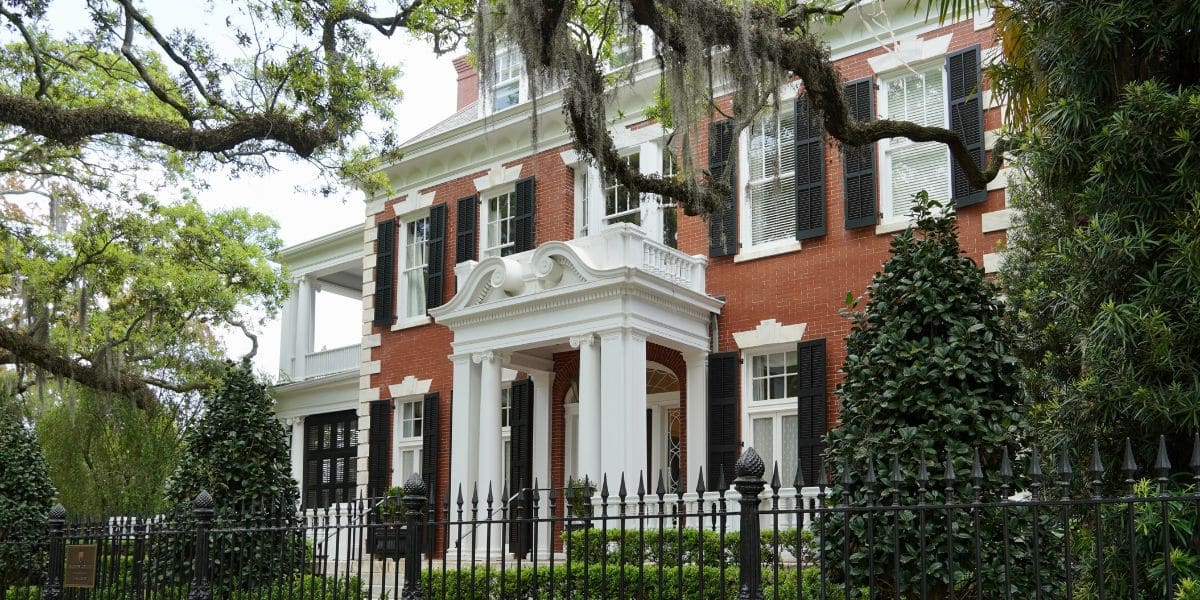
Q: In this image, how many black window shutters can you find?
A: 13